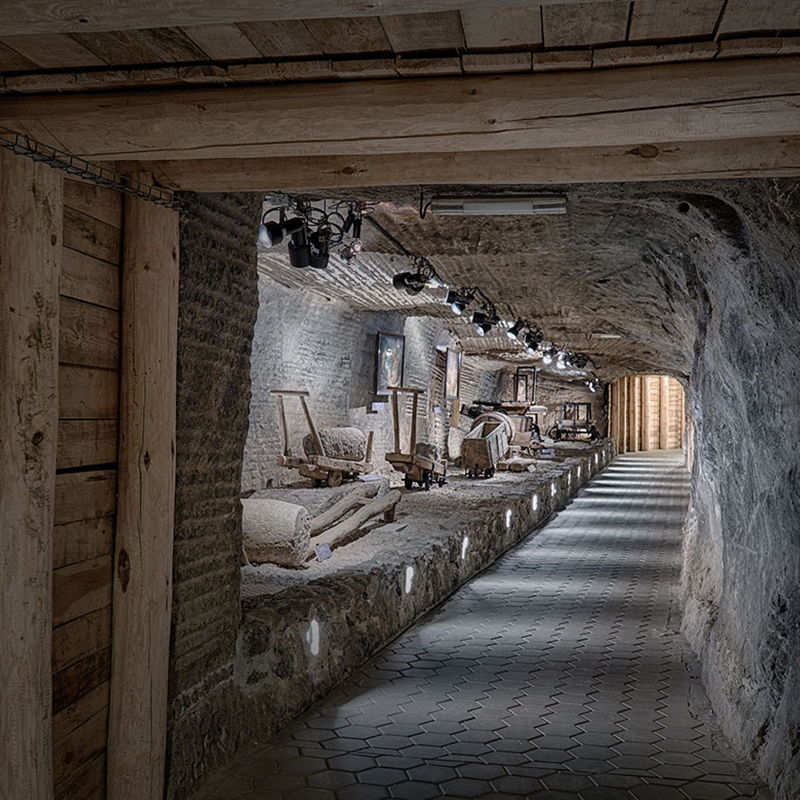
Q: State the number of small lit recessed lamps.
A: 11